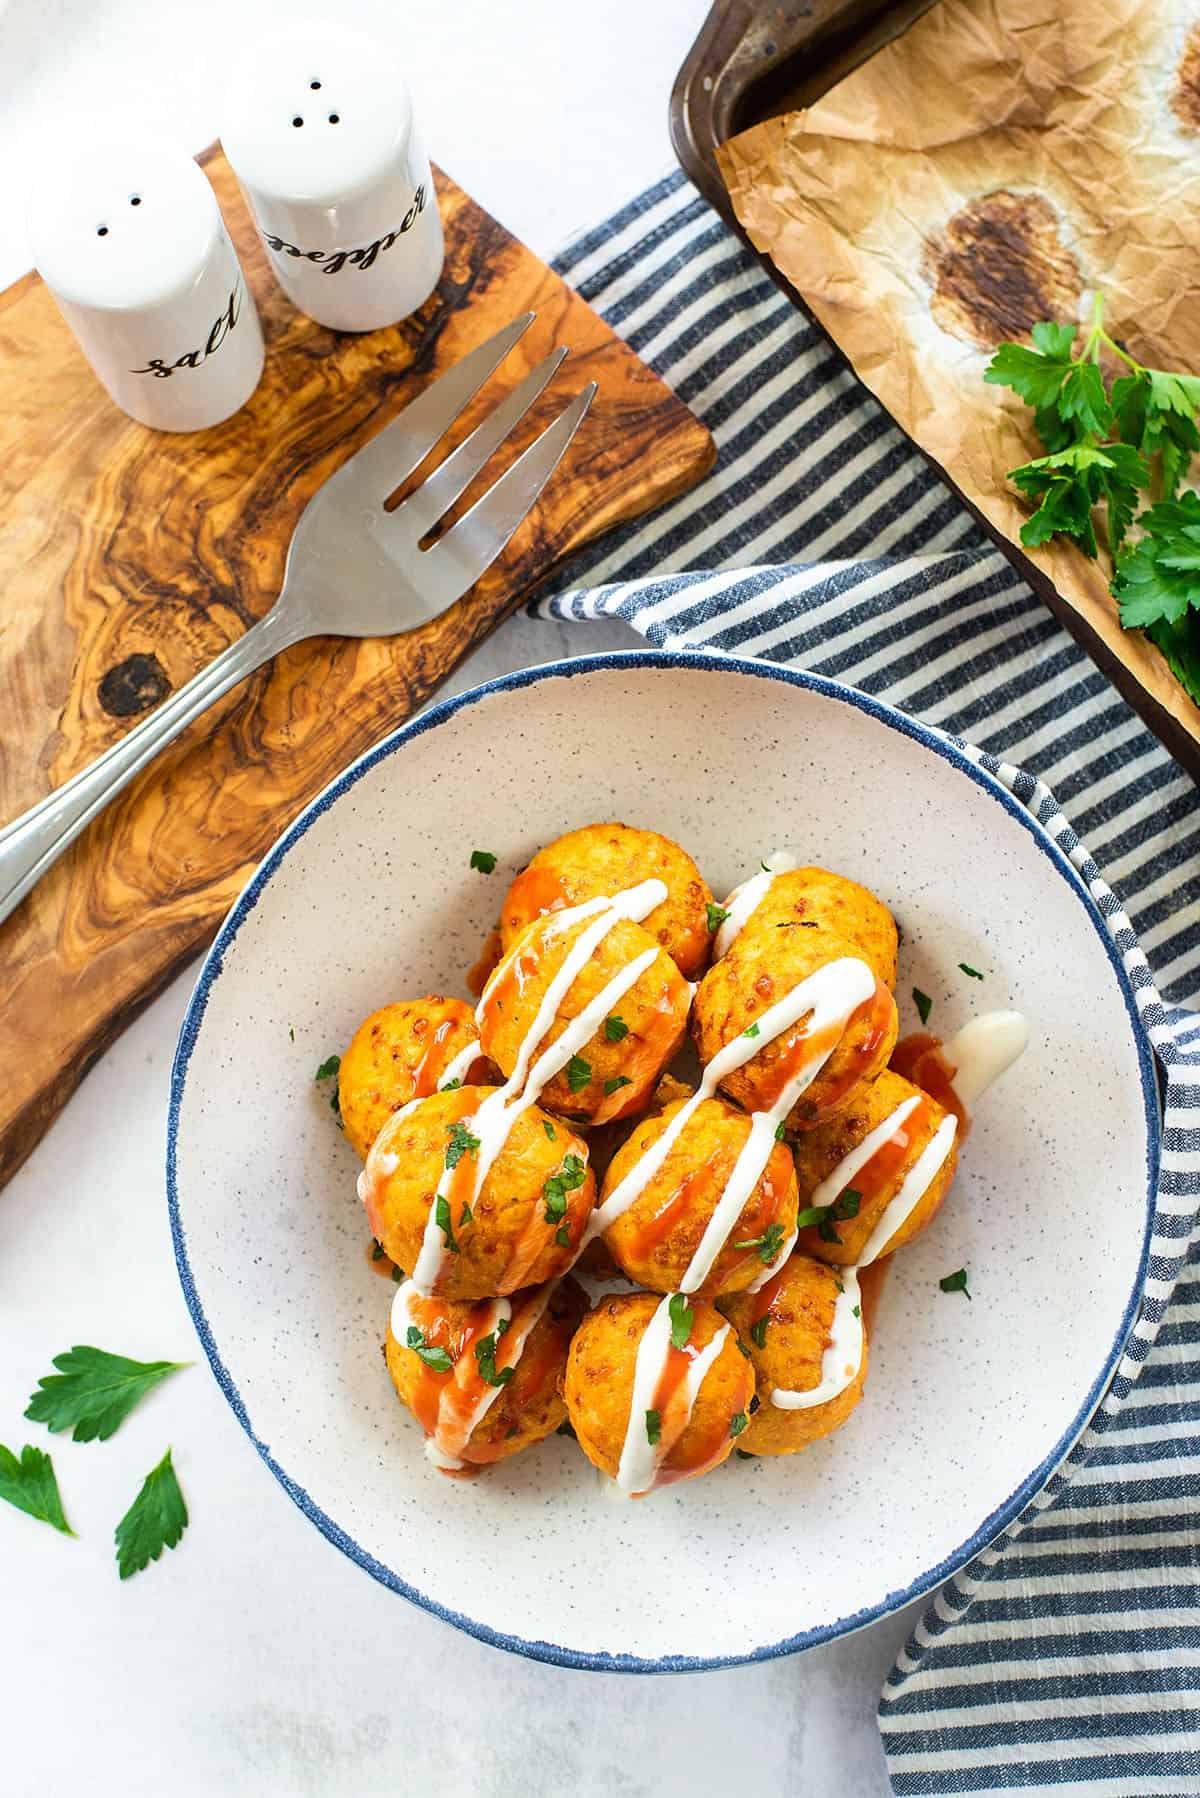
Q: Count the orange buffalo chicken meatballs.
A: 11